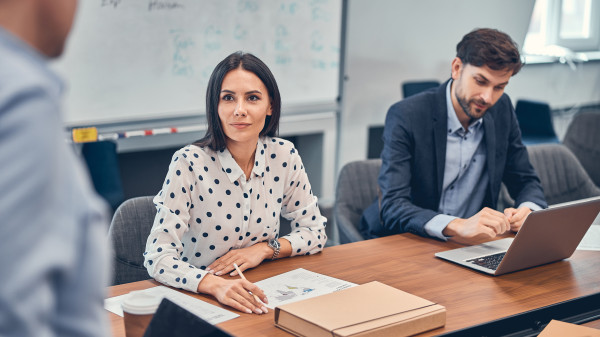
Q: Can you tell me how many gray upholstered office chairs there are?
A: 4